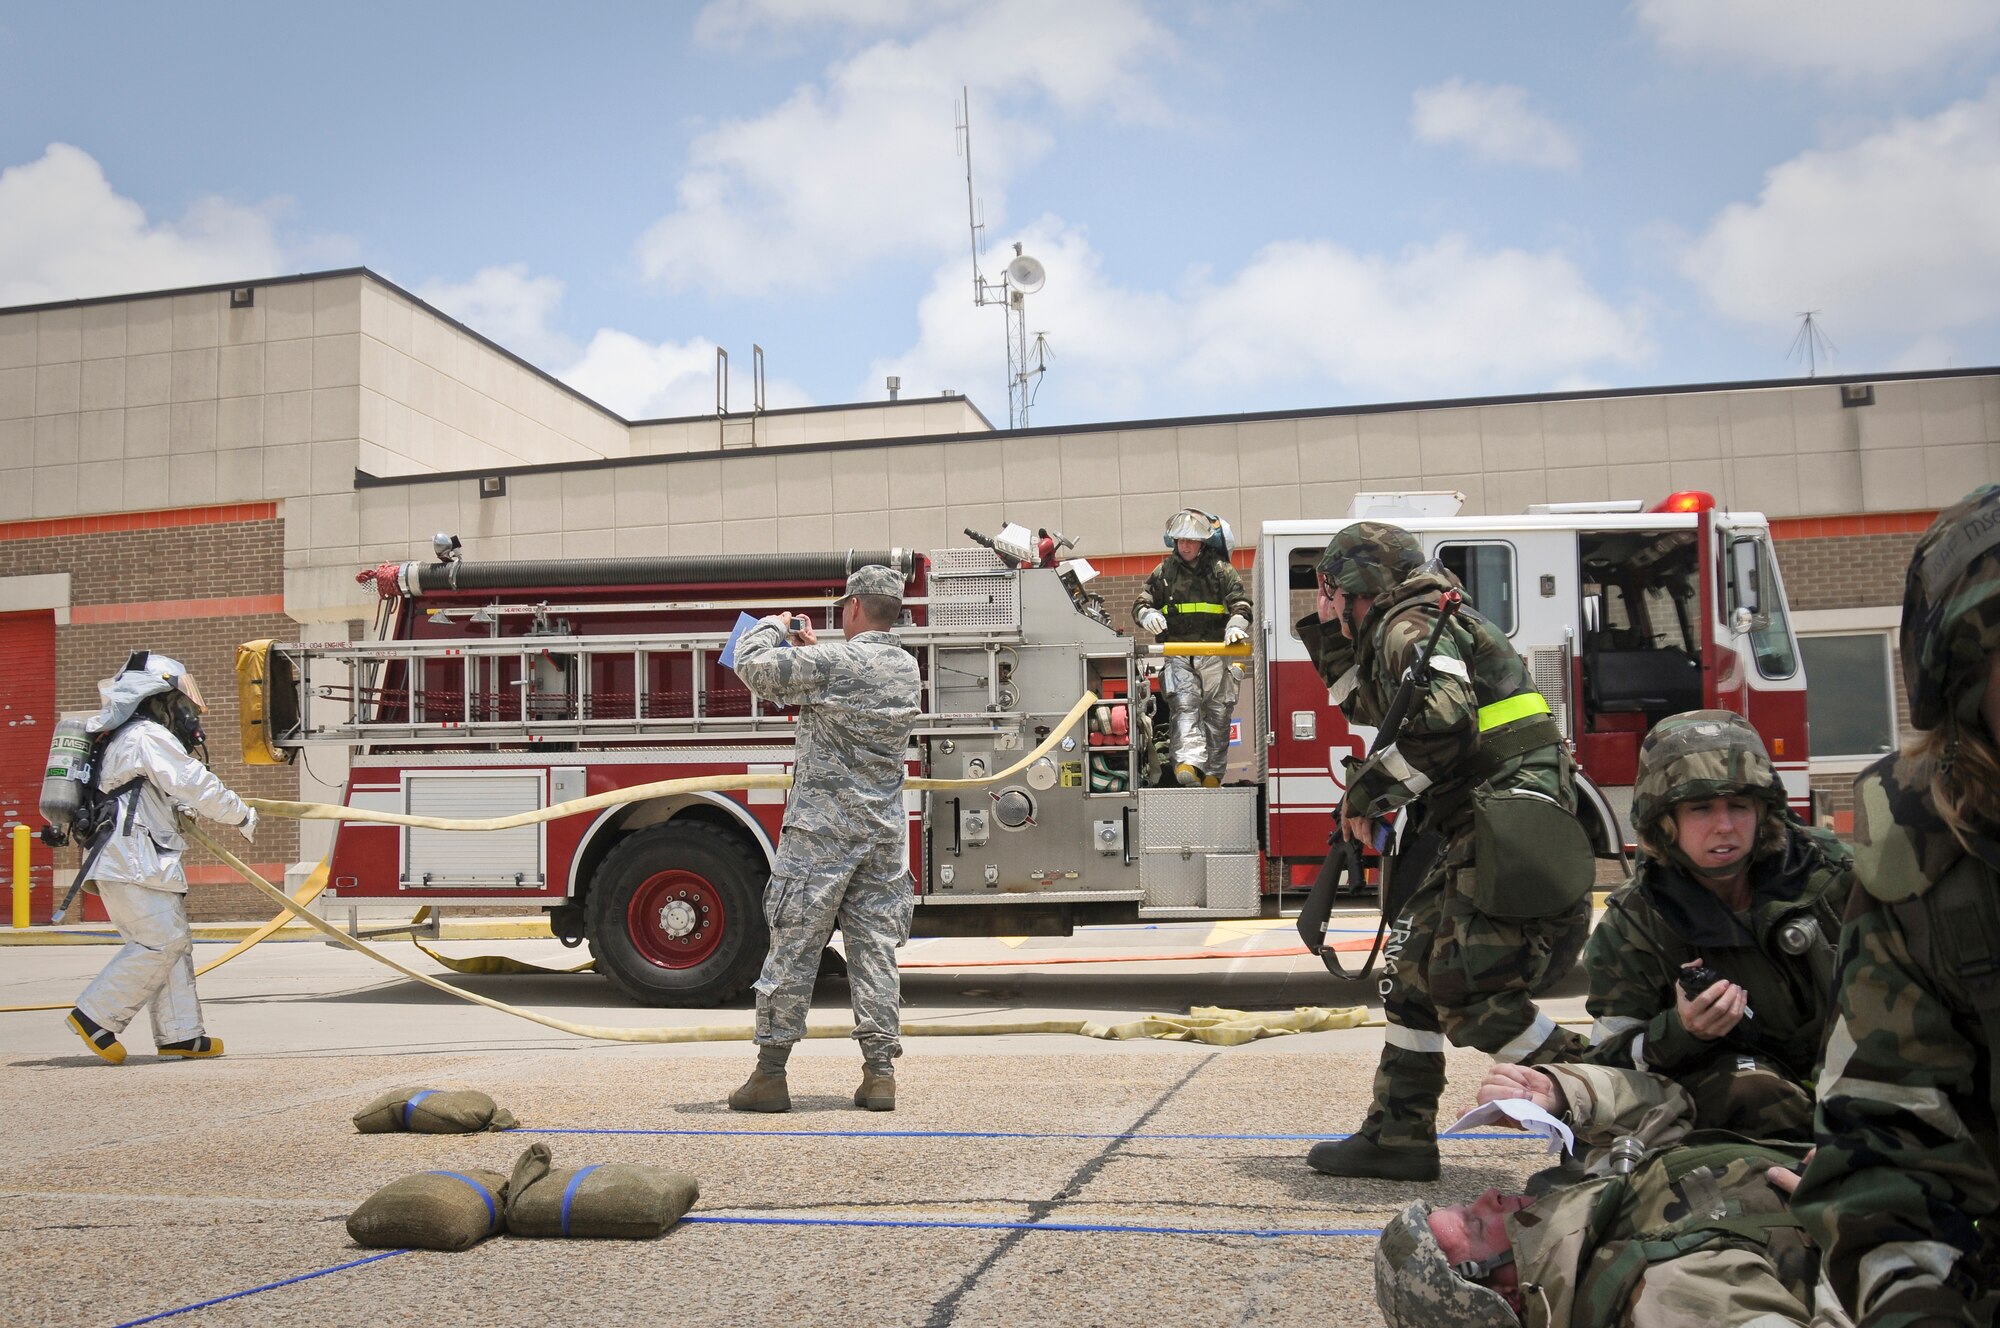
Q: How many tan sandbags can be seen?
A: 3